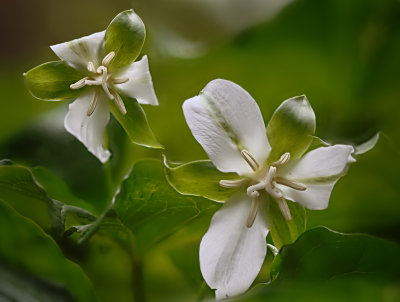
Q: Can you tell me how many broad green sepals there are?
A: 6